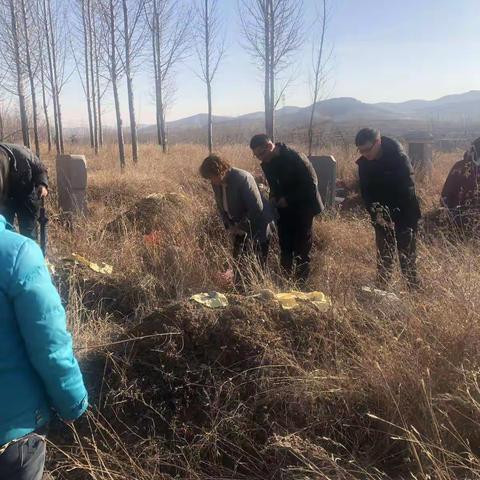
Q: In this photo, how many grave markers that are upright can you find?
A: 3